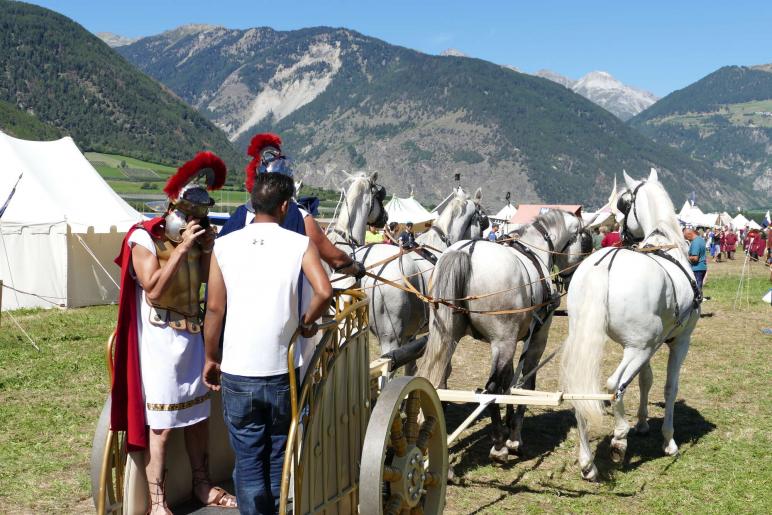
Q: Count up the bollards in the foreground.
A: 0